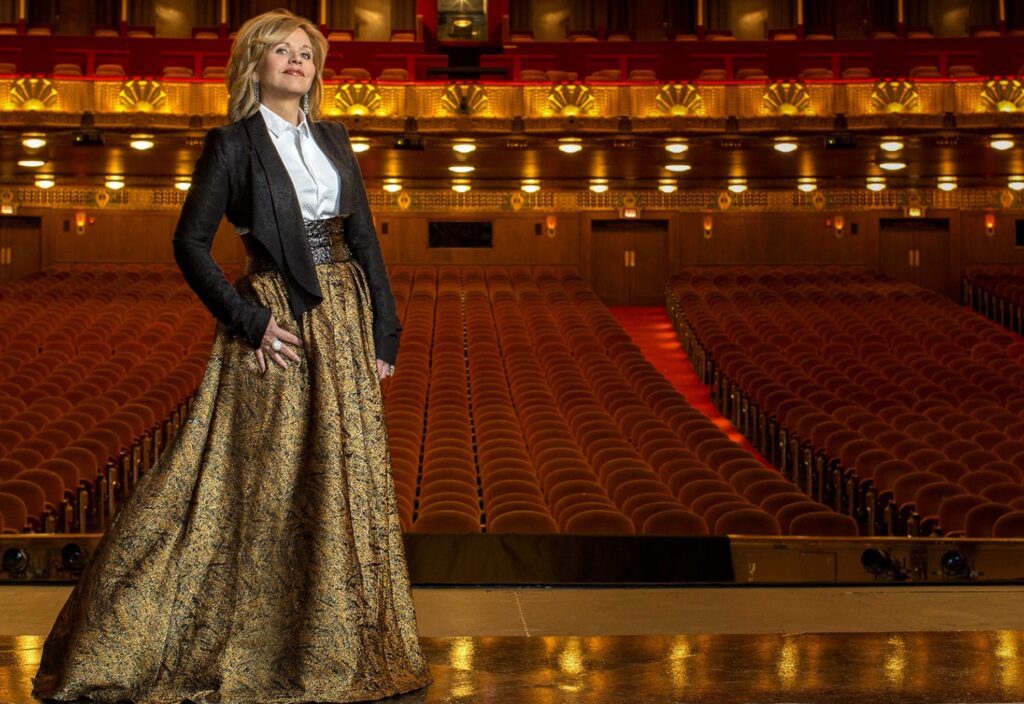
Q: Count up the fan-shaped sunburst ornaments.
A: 9